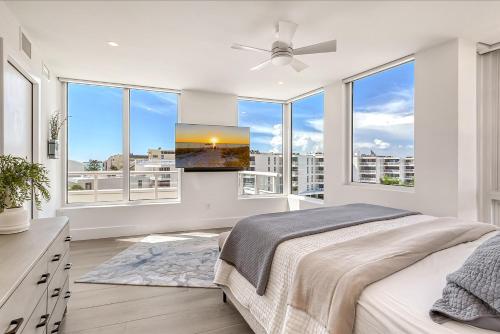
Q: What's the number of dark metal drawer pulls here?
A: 9